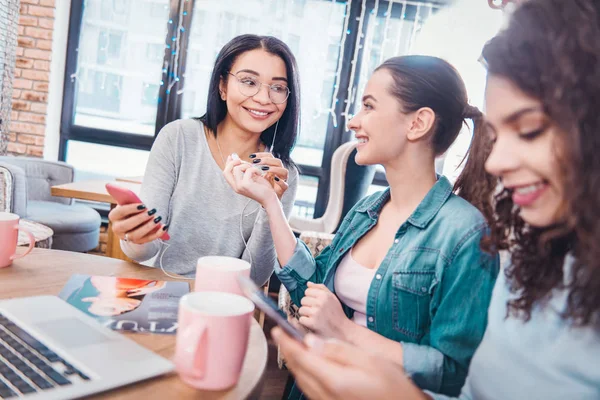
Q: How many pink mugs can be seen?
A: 3